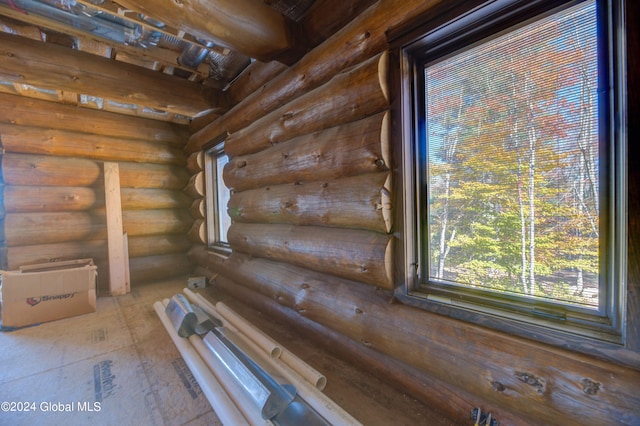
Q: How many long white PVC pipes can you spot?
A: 5